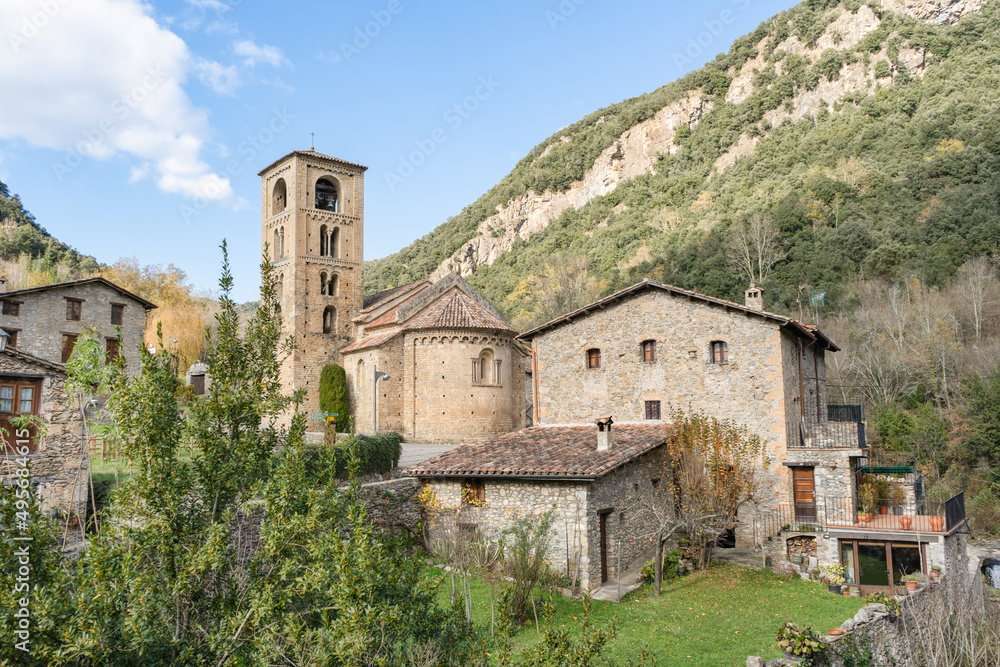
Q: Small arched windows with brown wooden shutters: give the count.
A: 3